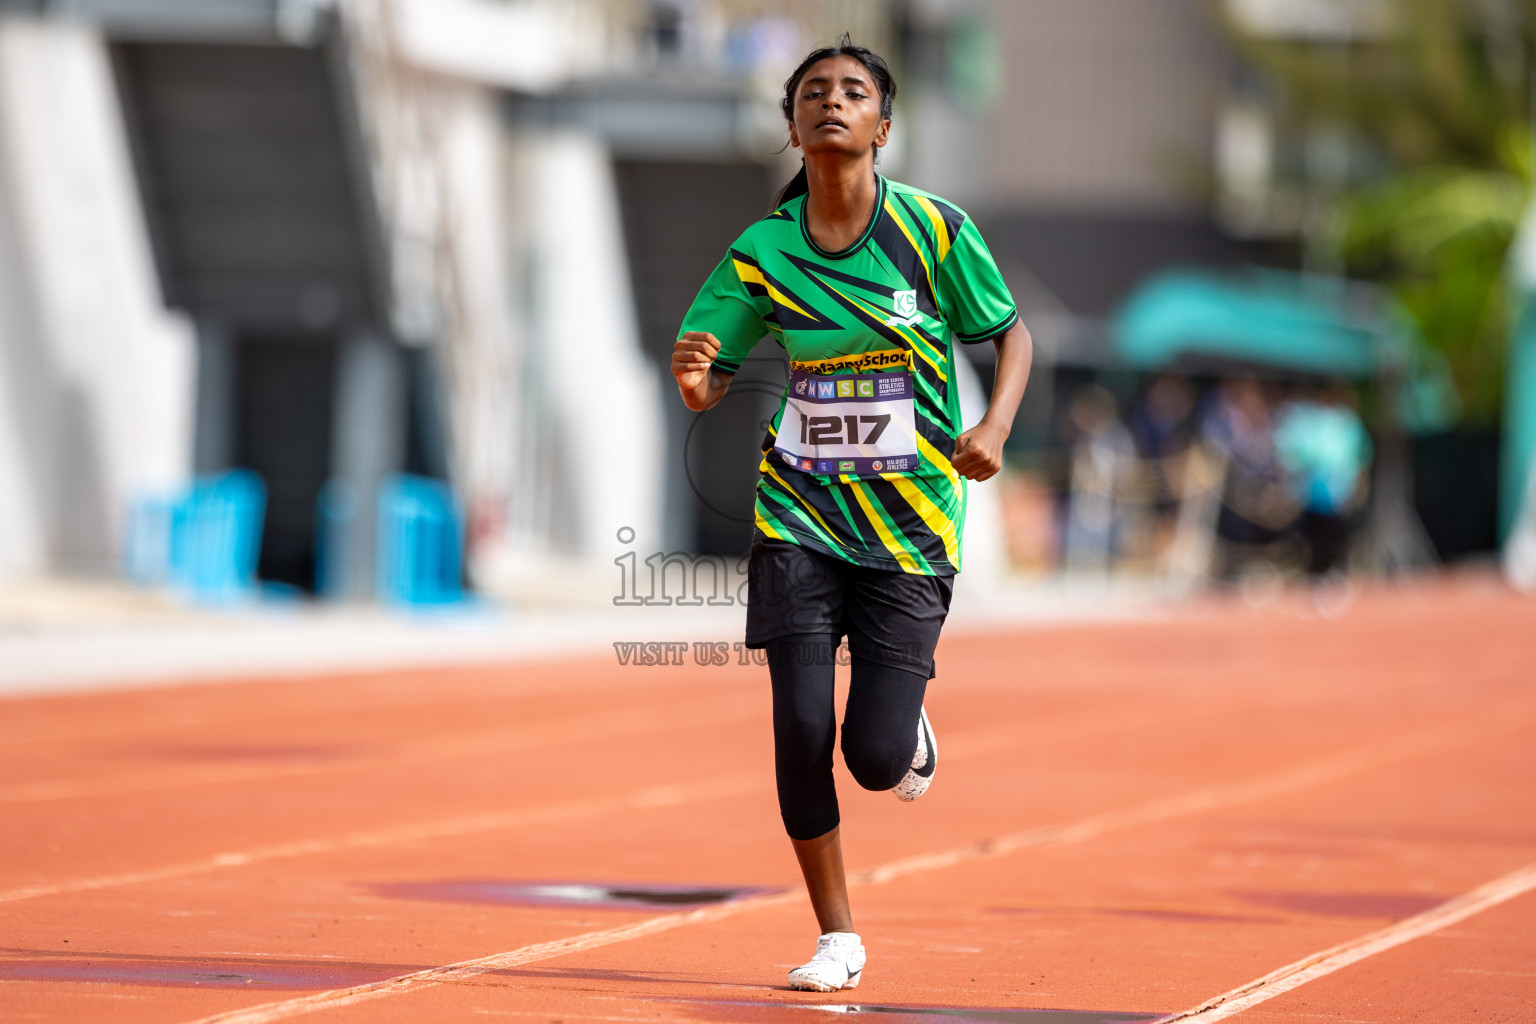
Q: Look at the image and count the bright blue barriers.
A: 2